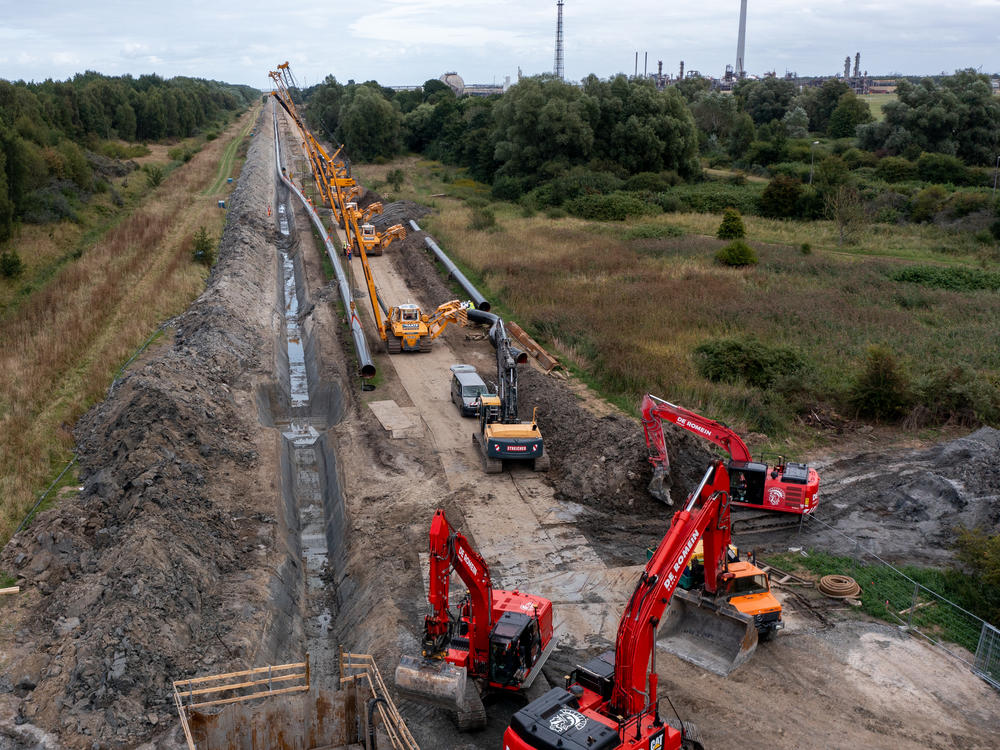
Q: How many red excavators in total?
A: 3